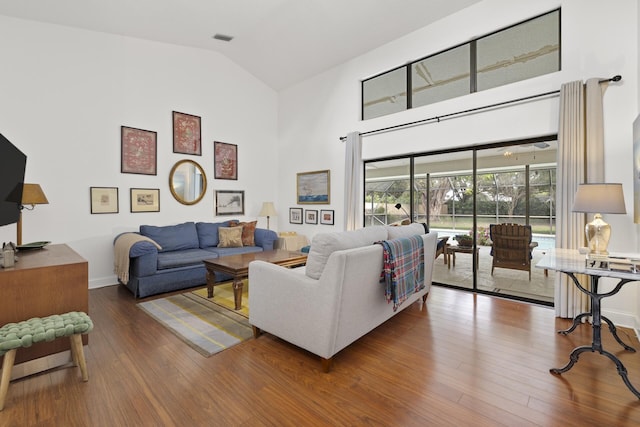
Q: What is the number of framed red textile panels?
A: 3